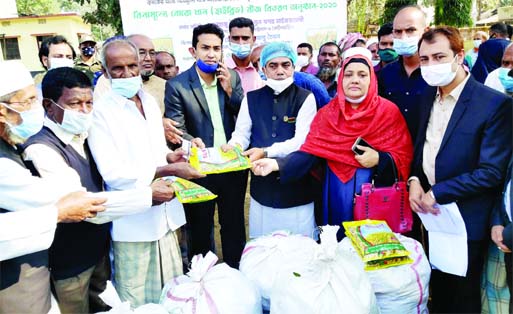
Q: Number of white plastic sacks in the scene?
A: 5